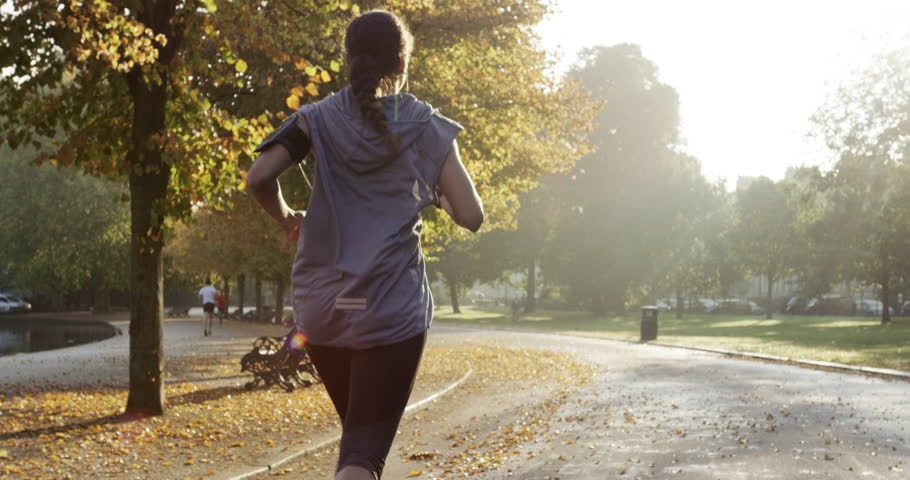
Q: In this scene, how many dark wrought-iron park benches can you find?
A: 1